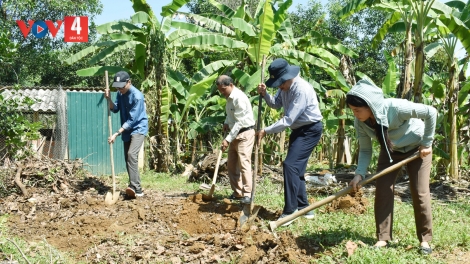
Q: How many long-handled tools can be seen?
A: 4